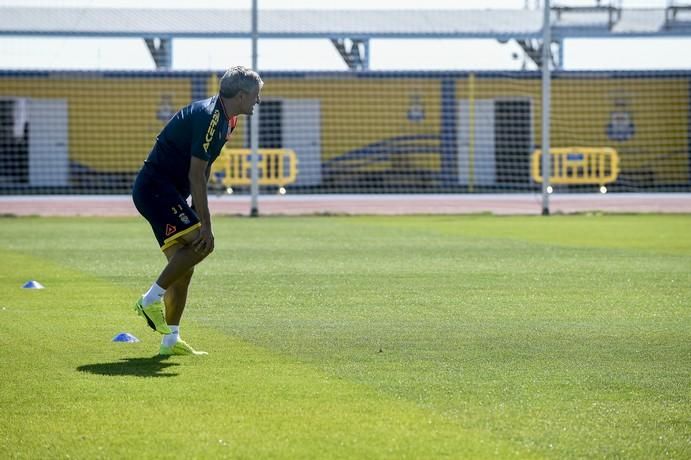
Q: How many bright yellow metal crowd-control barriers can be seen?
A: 2